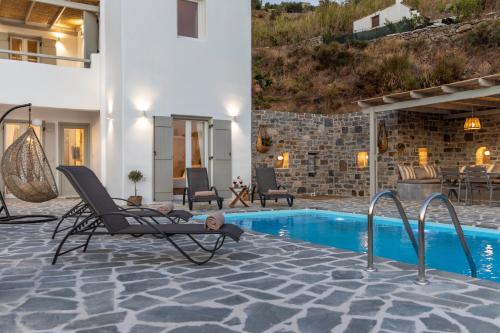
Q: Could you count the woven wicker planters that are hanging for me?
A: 2